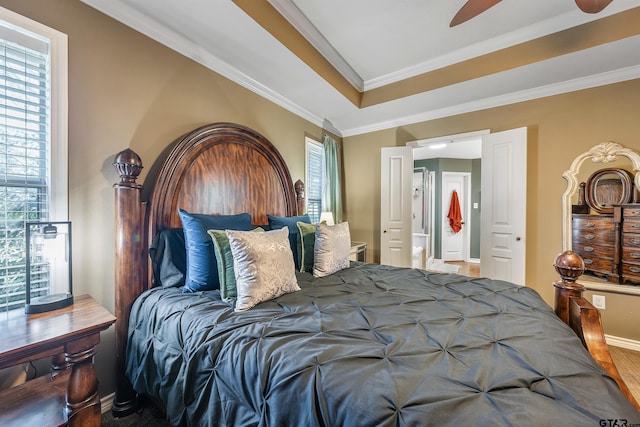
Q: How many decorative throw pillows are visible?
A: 6